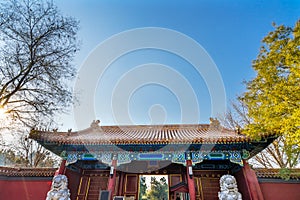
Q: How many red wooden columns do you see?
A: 4